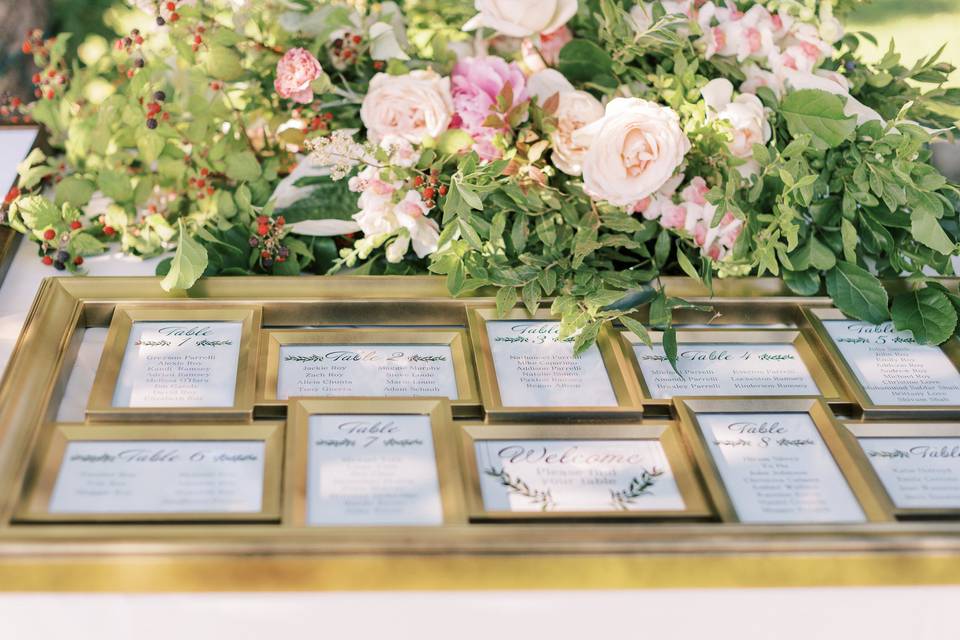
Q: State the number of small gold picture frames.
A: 10